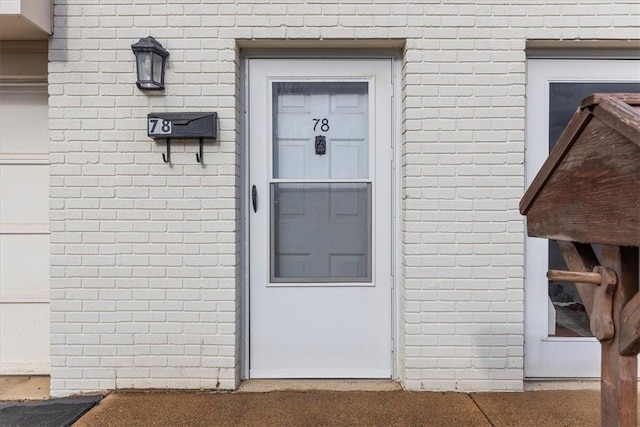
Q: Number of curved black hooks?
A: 2